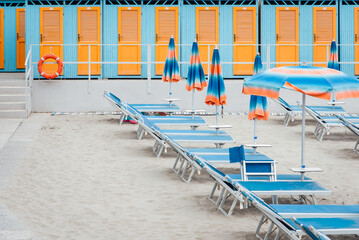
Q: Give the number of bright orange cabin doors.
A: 11